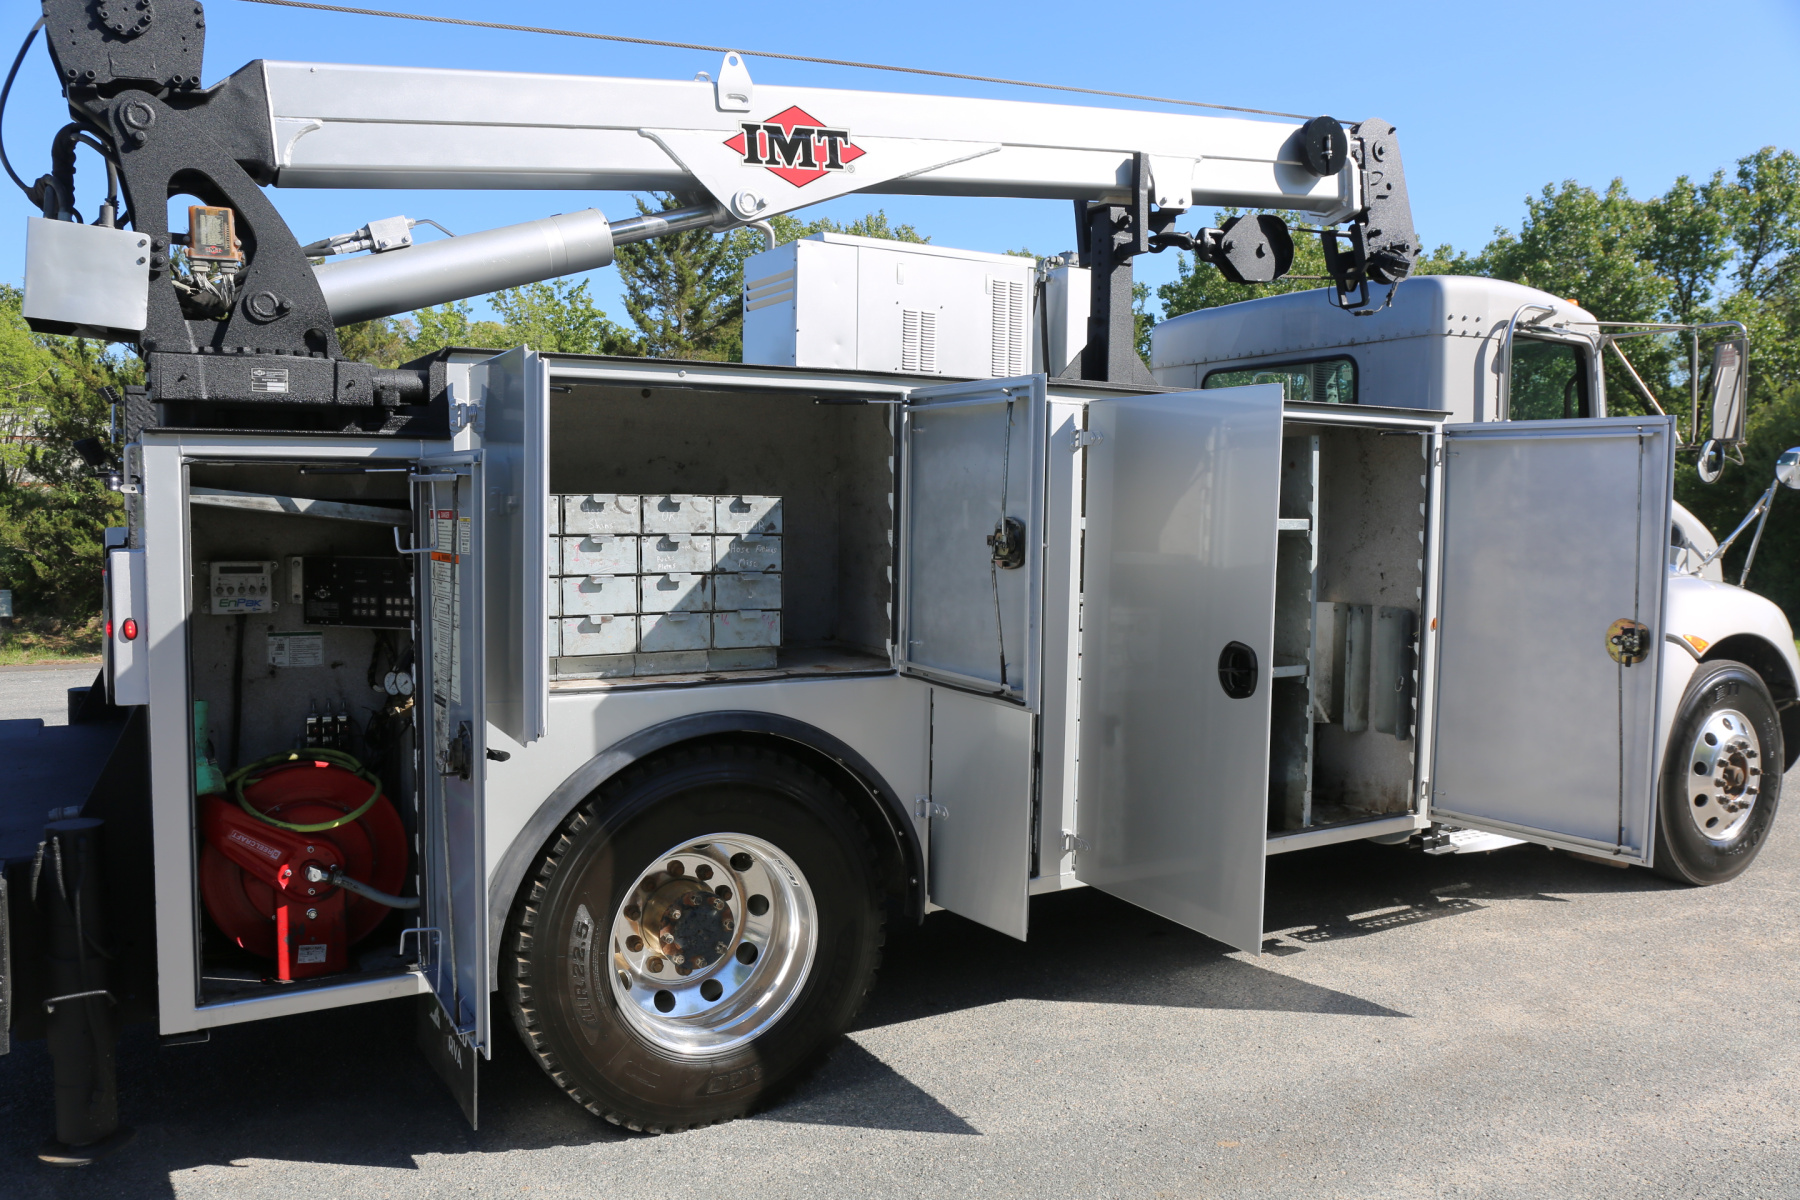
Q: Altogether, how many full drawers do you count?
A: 12